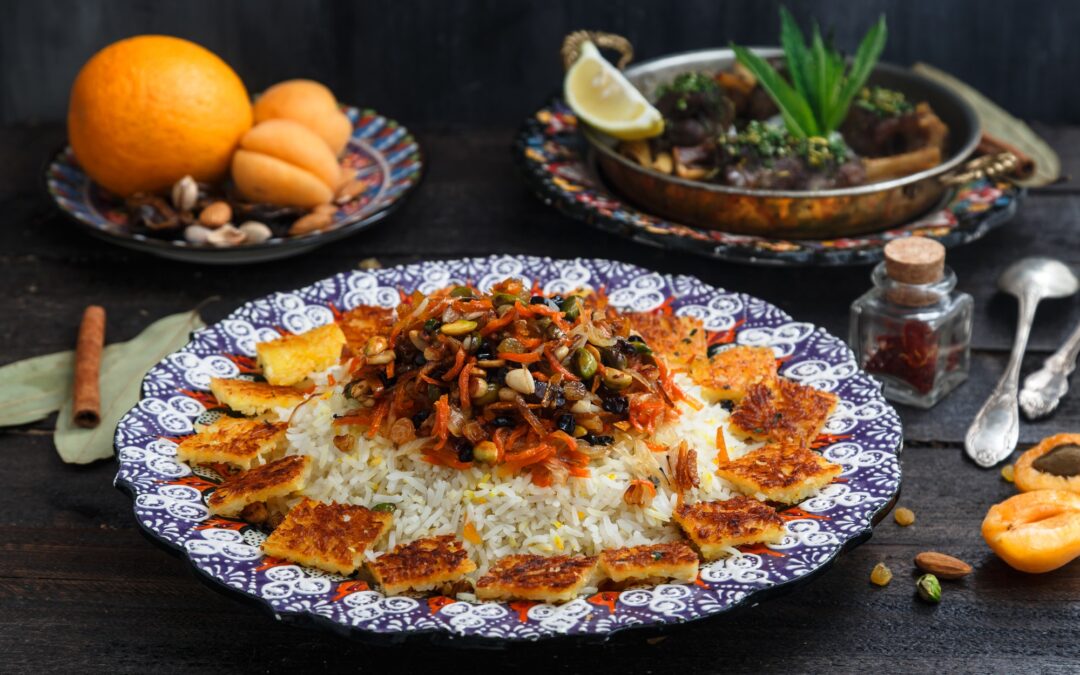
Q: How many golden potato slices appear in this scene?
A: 14